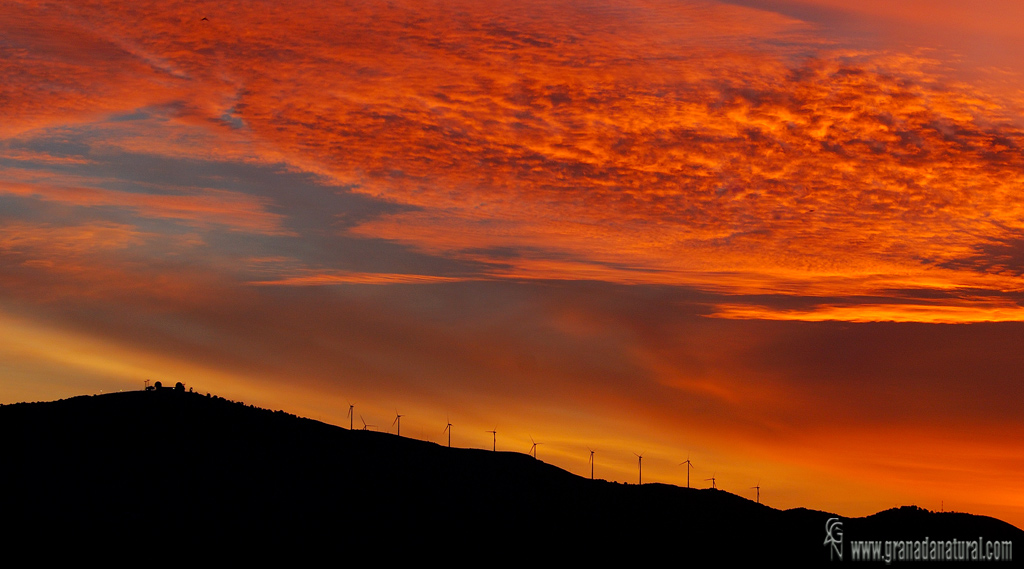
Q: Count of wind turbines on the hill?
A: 11